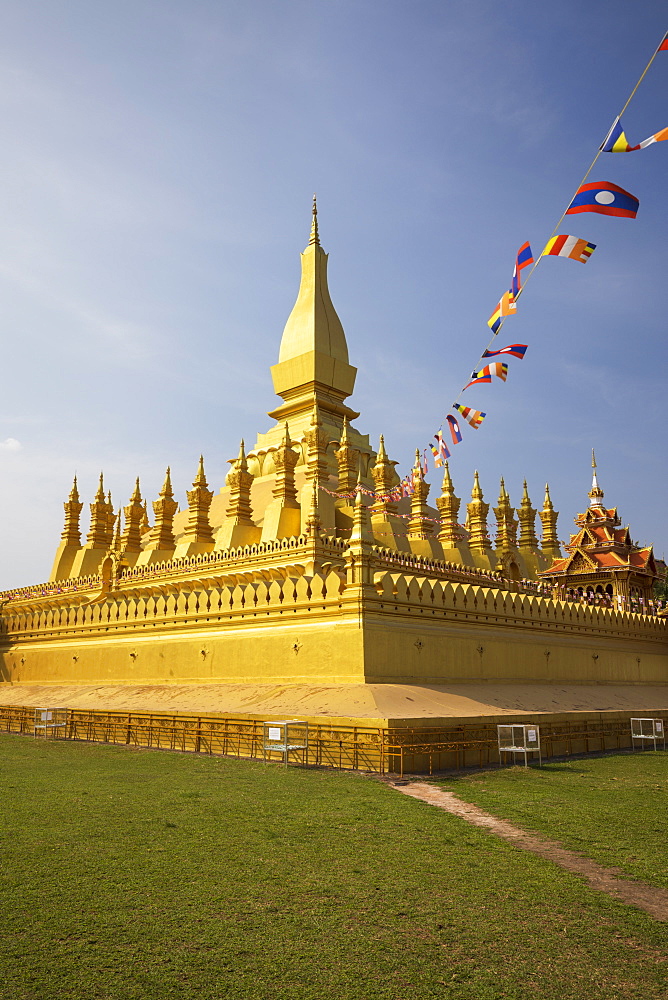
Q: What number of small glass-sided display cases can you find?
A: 4